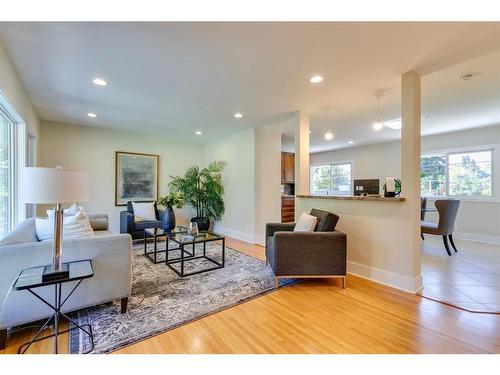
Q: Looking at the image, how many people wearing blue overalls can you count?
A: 0